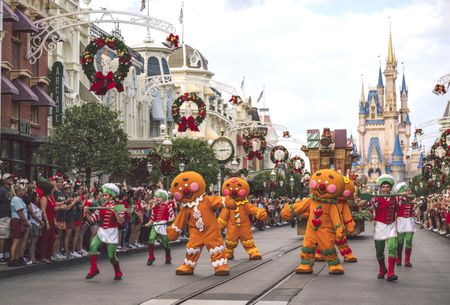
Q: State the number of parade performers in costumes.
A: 8